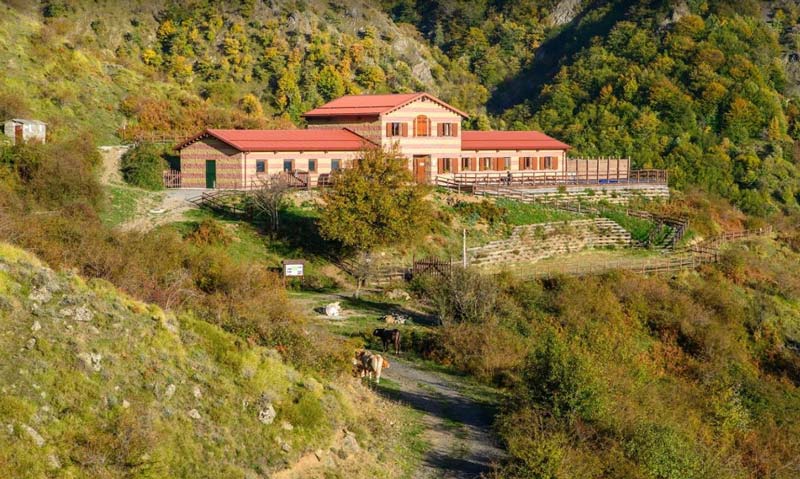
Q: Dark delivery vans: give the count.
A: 0